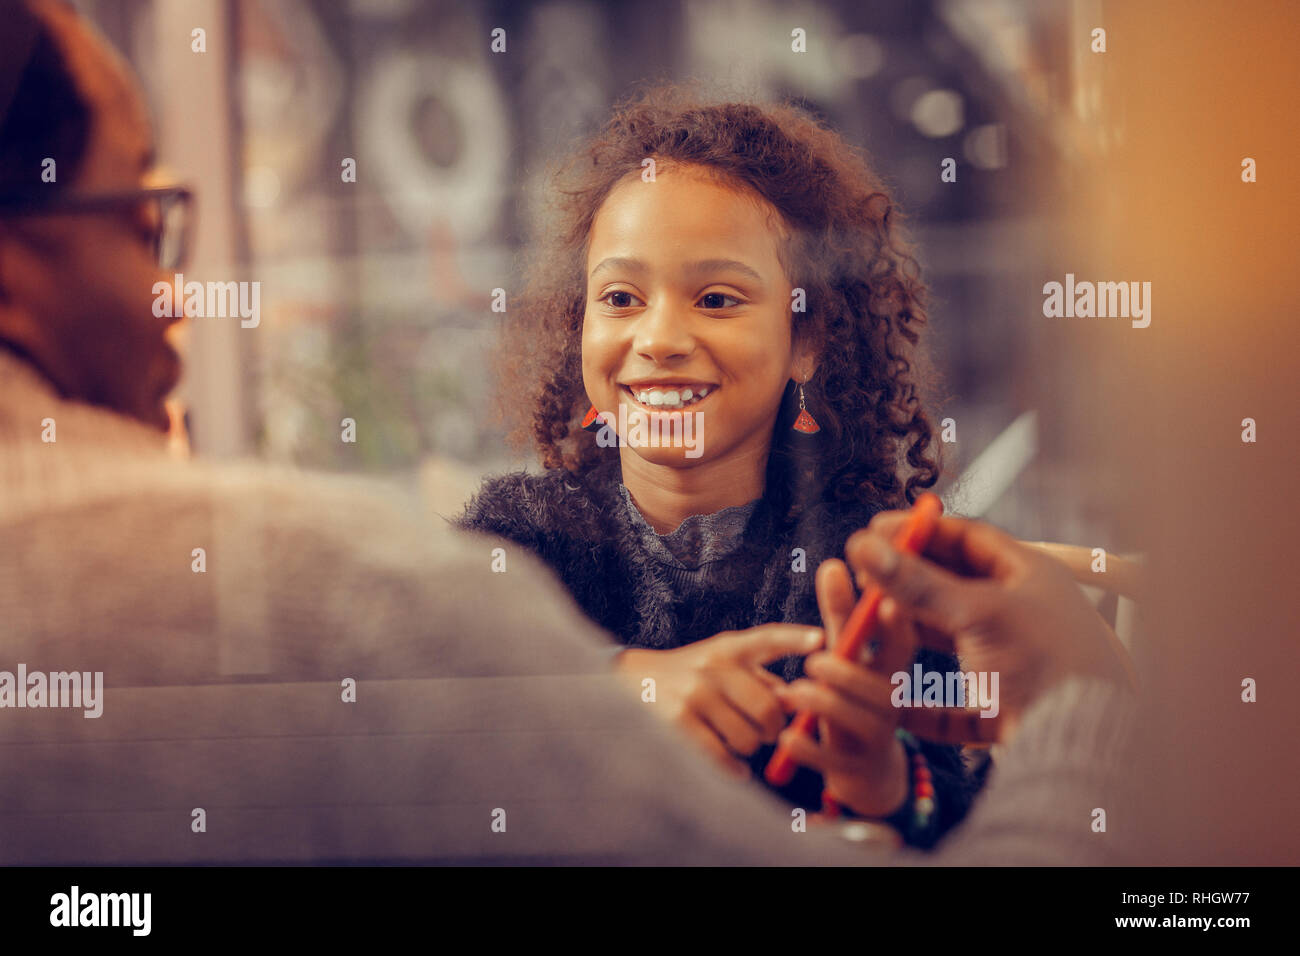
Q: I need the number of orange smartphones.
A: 1